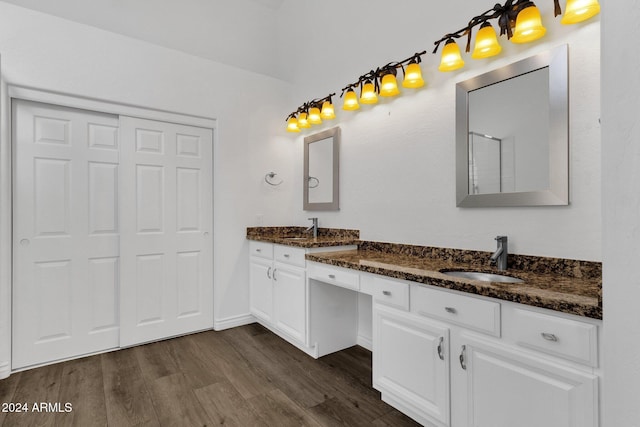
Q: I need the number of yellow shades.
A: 12